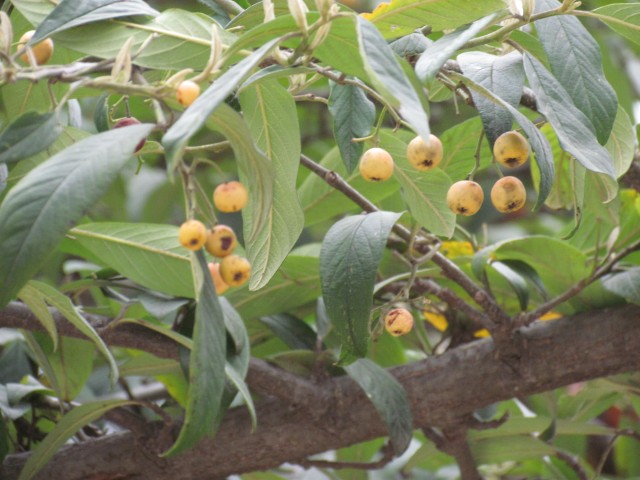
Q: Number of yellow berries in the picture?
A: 13